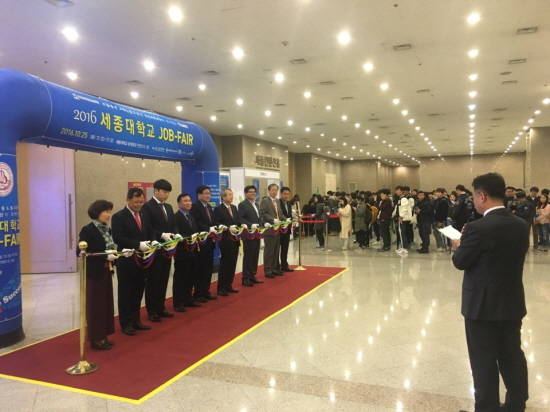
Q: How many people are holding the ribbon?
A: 9